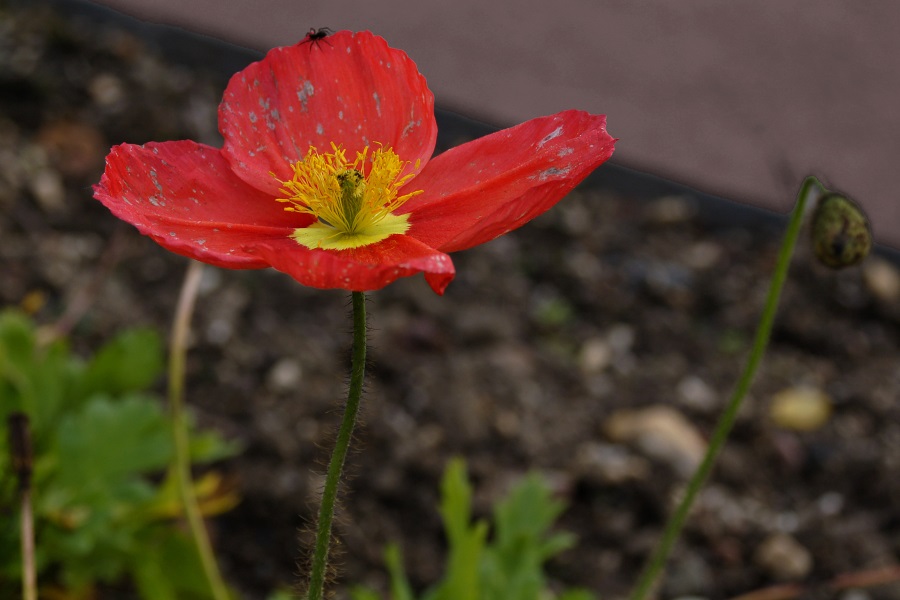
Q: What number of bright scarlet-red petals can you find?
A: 4